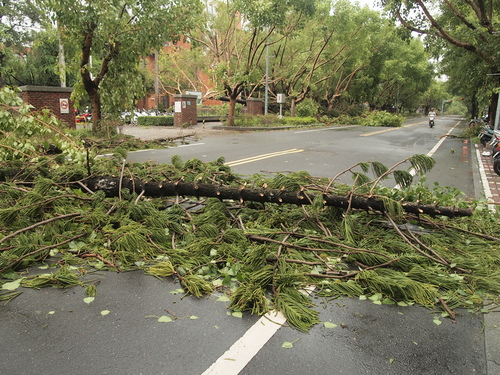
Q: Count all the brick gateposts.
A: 3